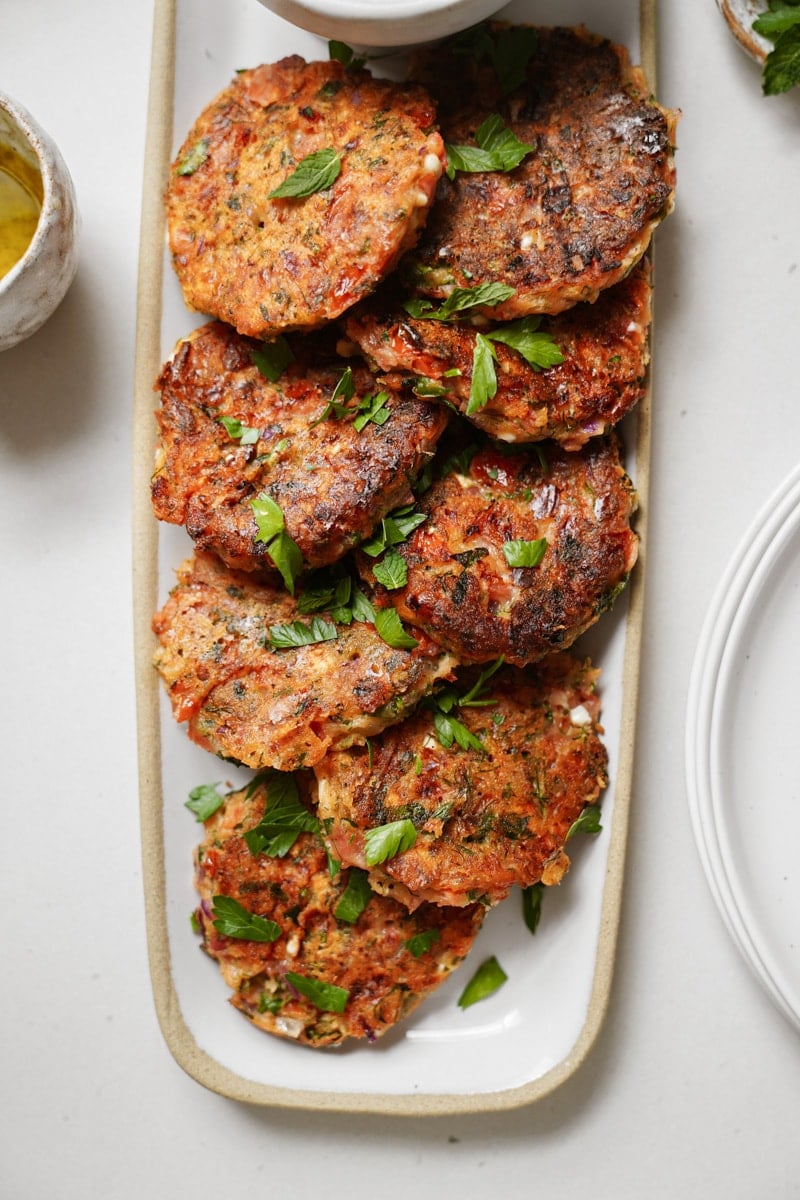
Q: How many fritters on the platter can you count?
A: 8